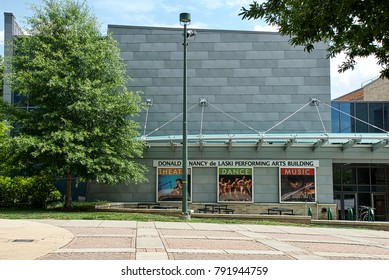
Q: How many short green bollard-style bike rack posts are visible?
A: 4